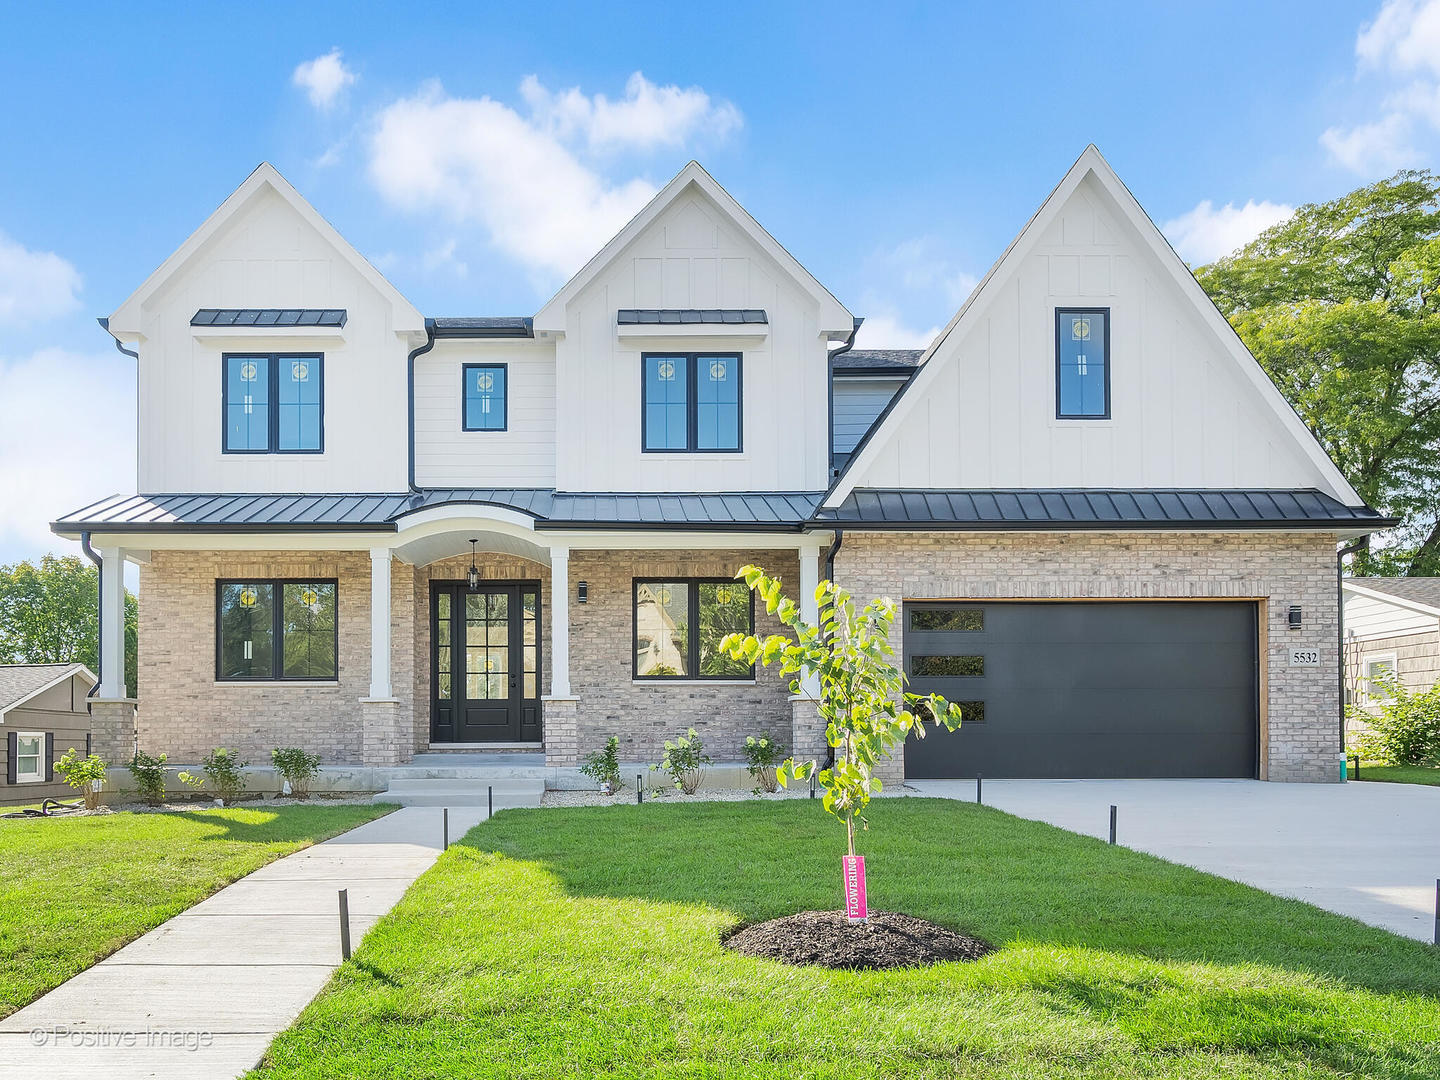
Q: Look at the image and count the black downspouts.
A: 6